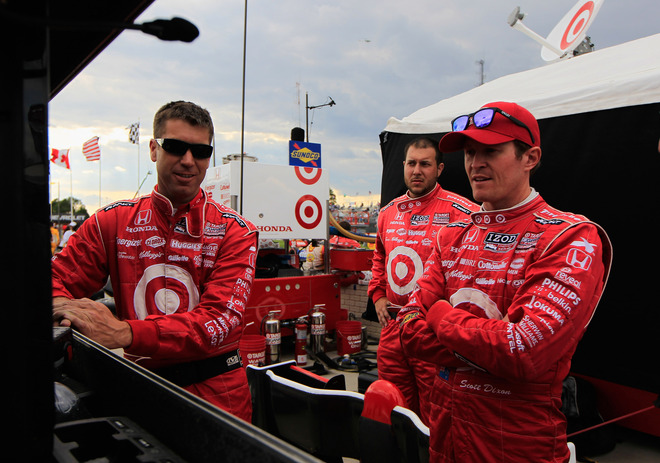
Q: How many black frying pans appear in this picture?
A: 0